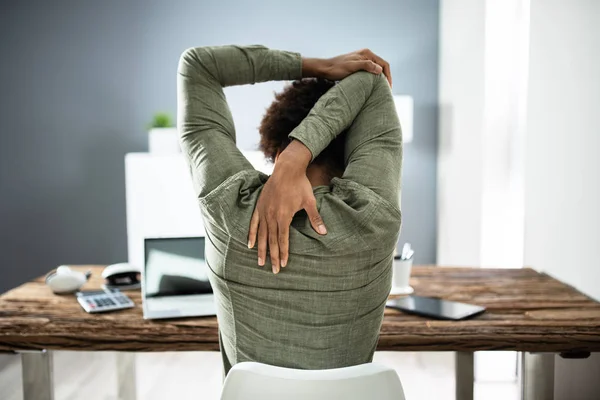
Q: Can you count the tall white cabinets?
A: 1